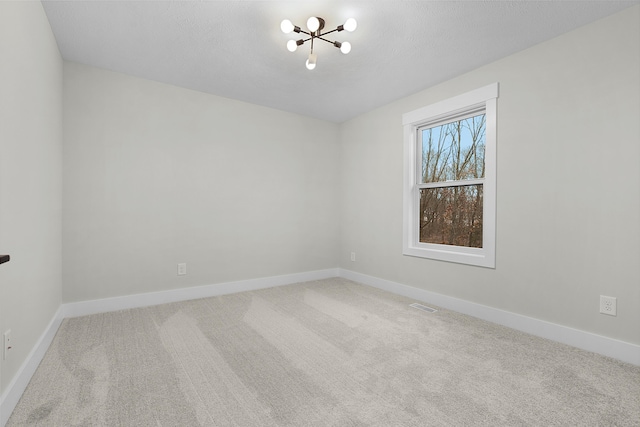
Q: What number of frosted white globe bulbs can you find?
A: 6